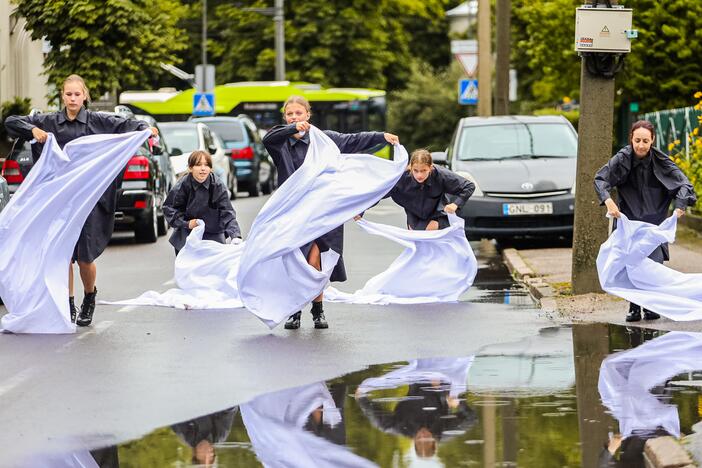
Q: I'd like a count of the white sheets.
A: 5